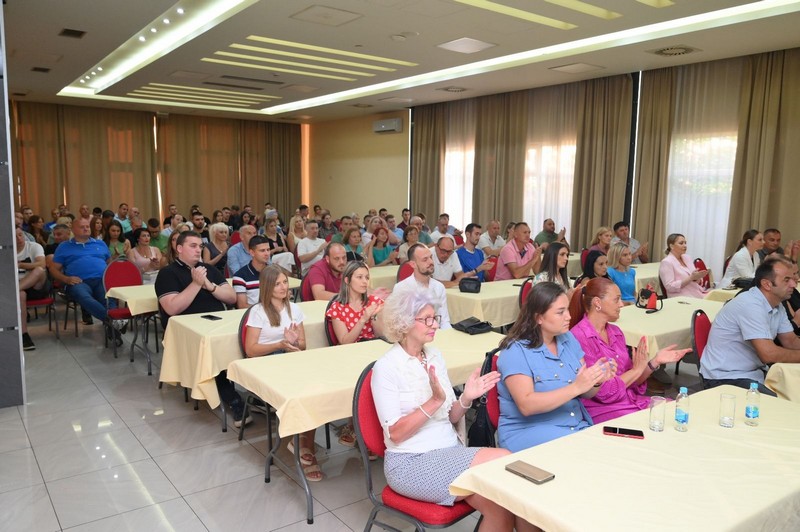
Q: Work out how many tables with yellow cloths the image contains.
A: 11